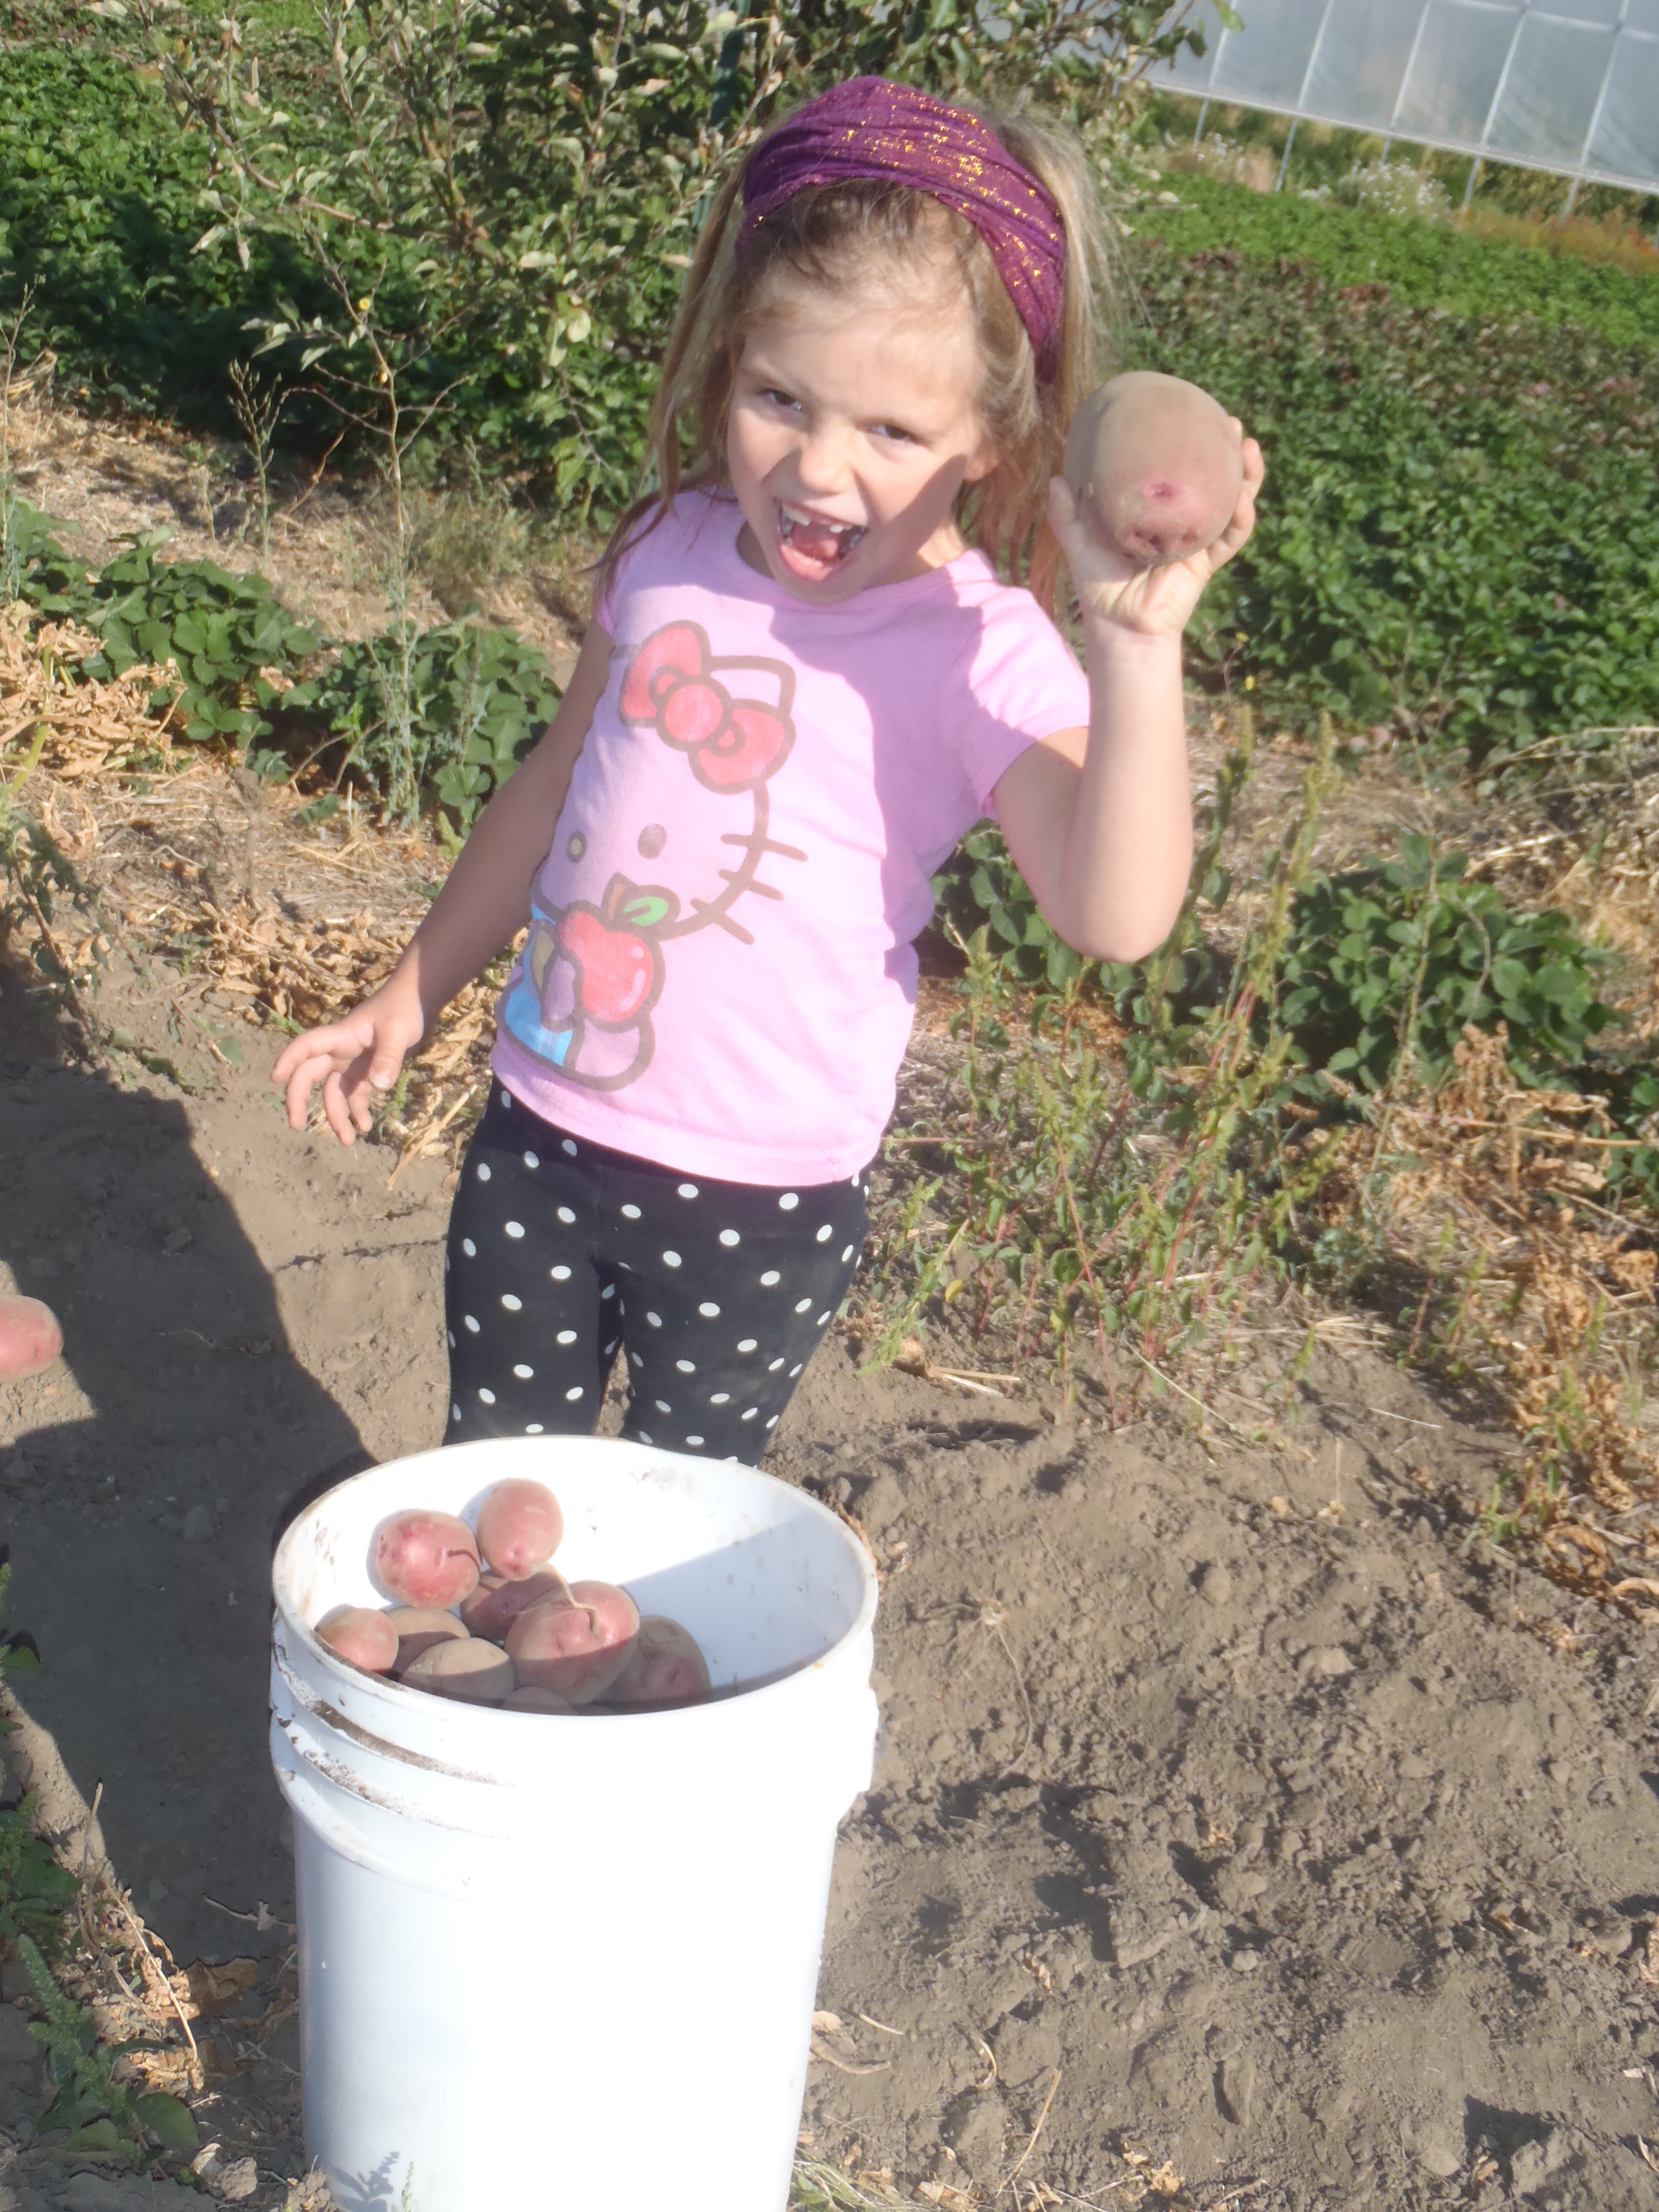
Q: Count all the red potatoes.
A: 11